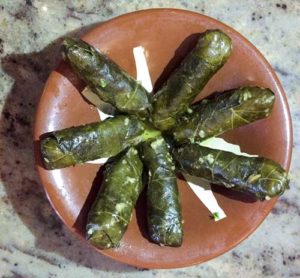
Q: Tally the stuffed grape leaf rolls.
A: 7